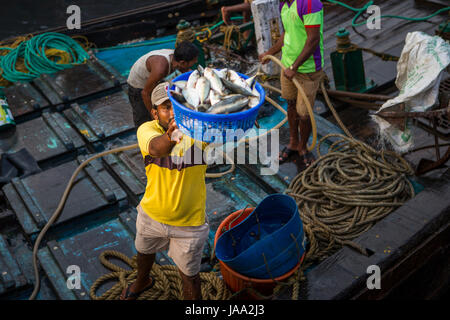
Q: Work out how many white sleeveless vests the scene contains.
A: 1